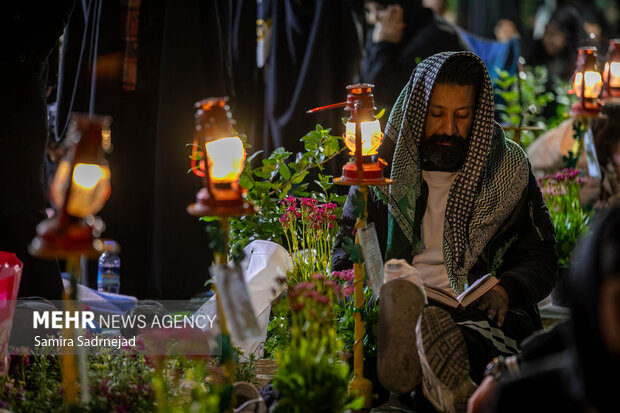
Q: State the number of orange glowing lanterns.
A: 5